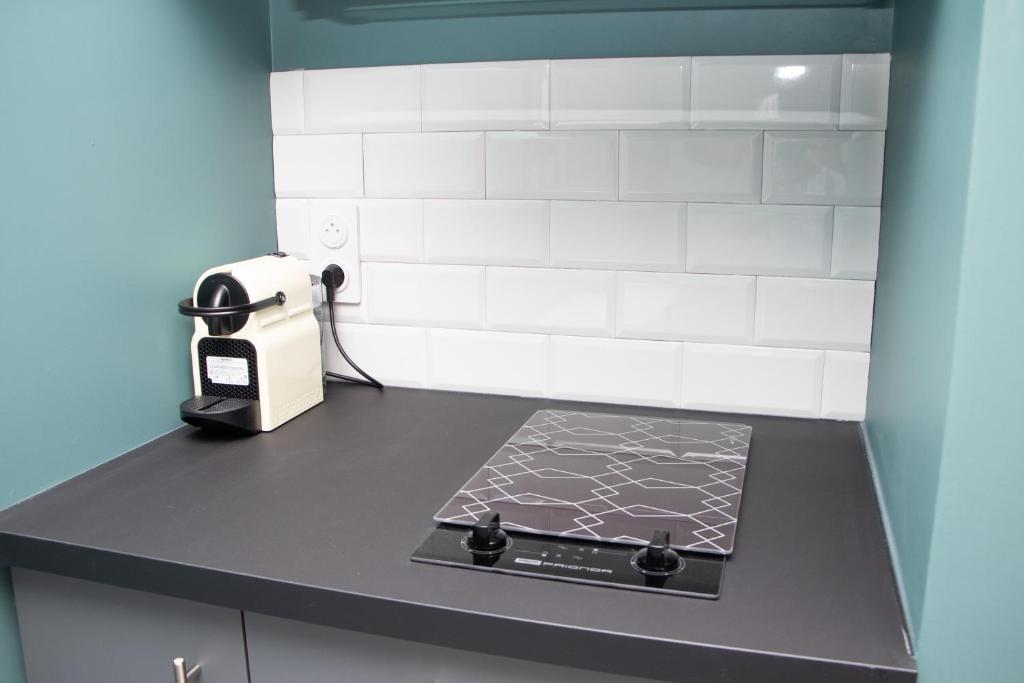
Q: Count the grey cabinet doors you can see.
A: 2